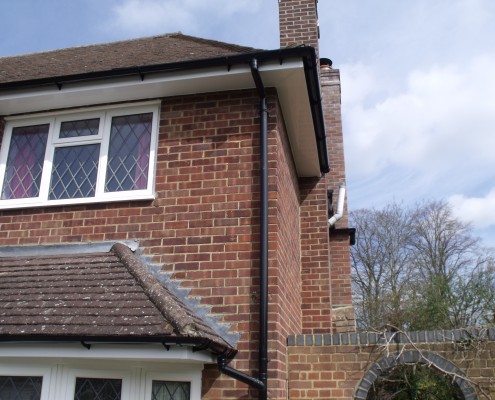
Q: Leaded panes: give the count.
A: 7